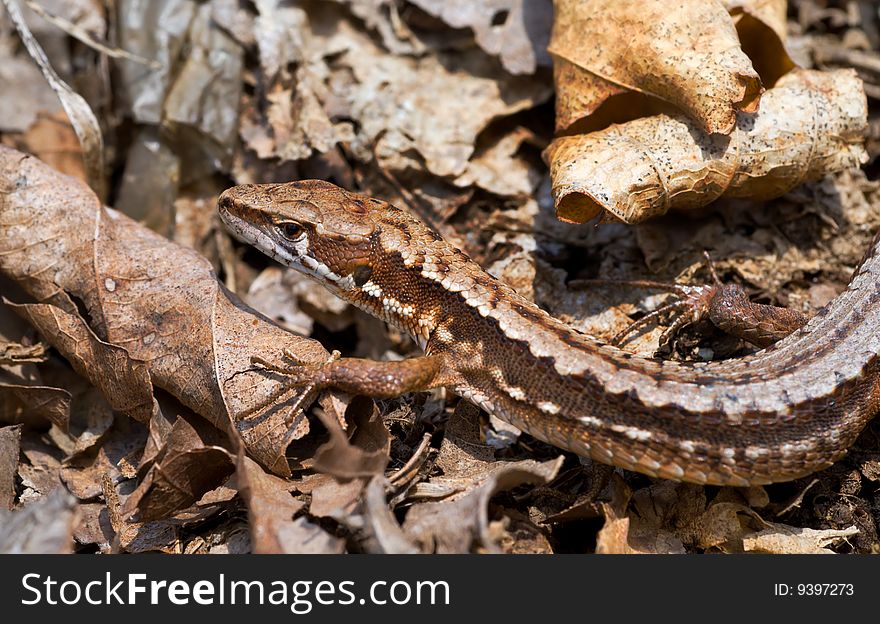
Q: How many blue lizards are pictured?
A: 0